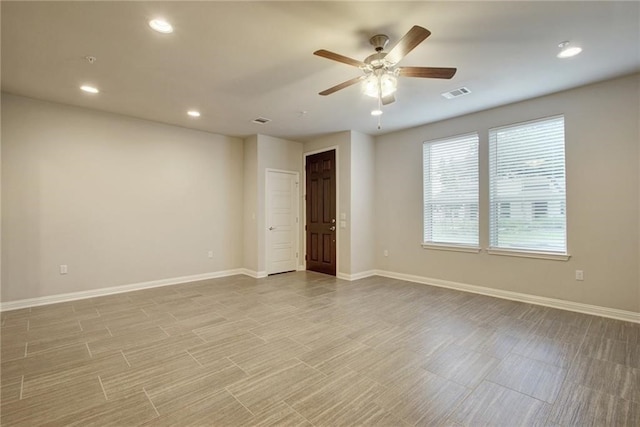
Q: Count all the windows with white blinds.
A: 2